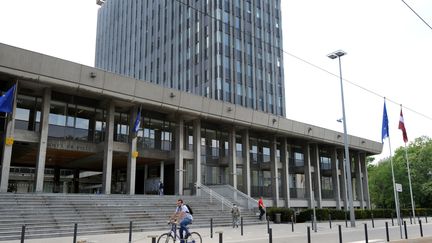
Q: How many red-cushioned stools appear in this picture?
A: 0